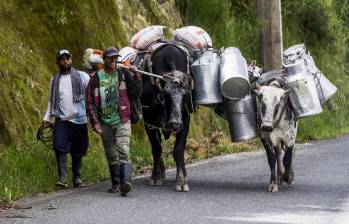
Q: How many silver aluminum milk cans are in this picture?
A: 5